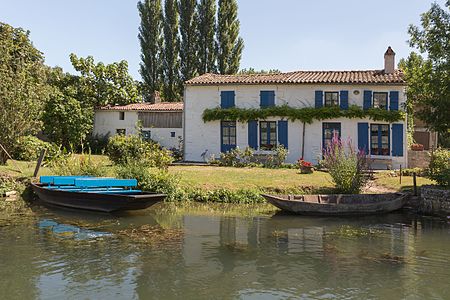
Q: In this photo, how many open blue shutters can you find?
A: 8